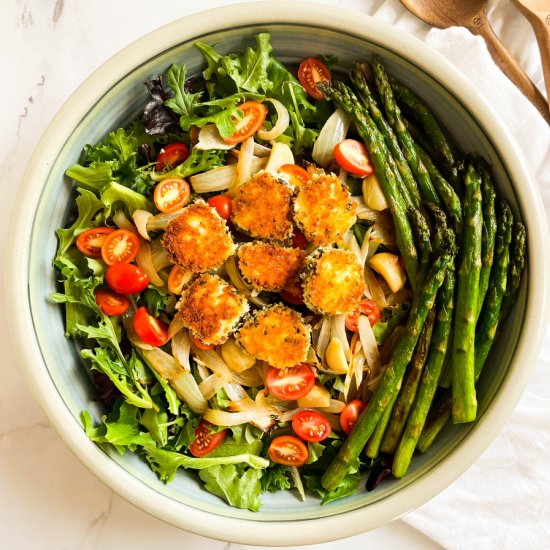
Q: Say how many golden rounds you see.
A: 7